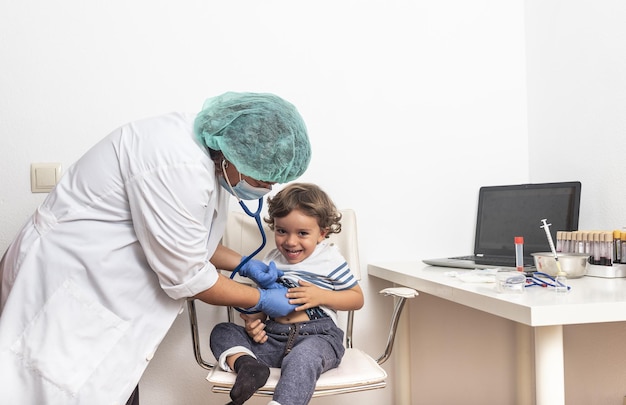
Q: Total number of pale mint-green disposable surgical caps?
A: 1